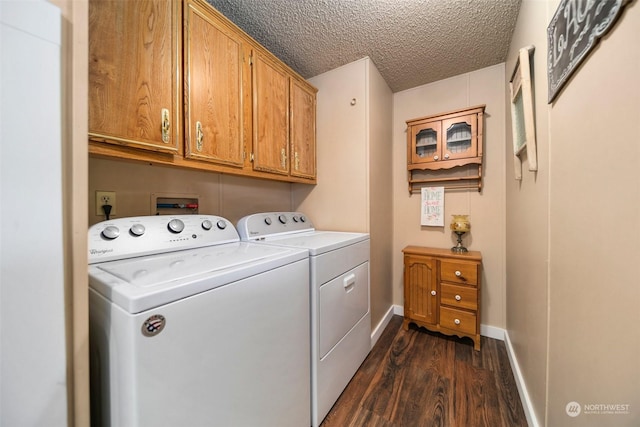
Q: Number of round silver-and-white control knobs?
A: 9